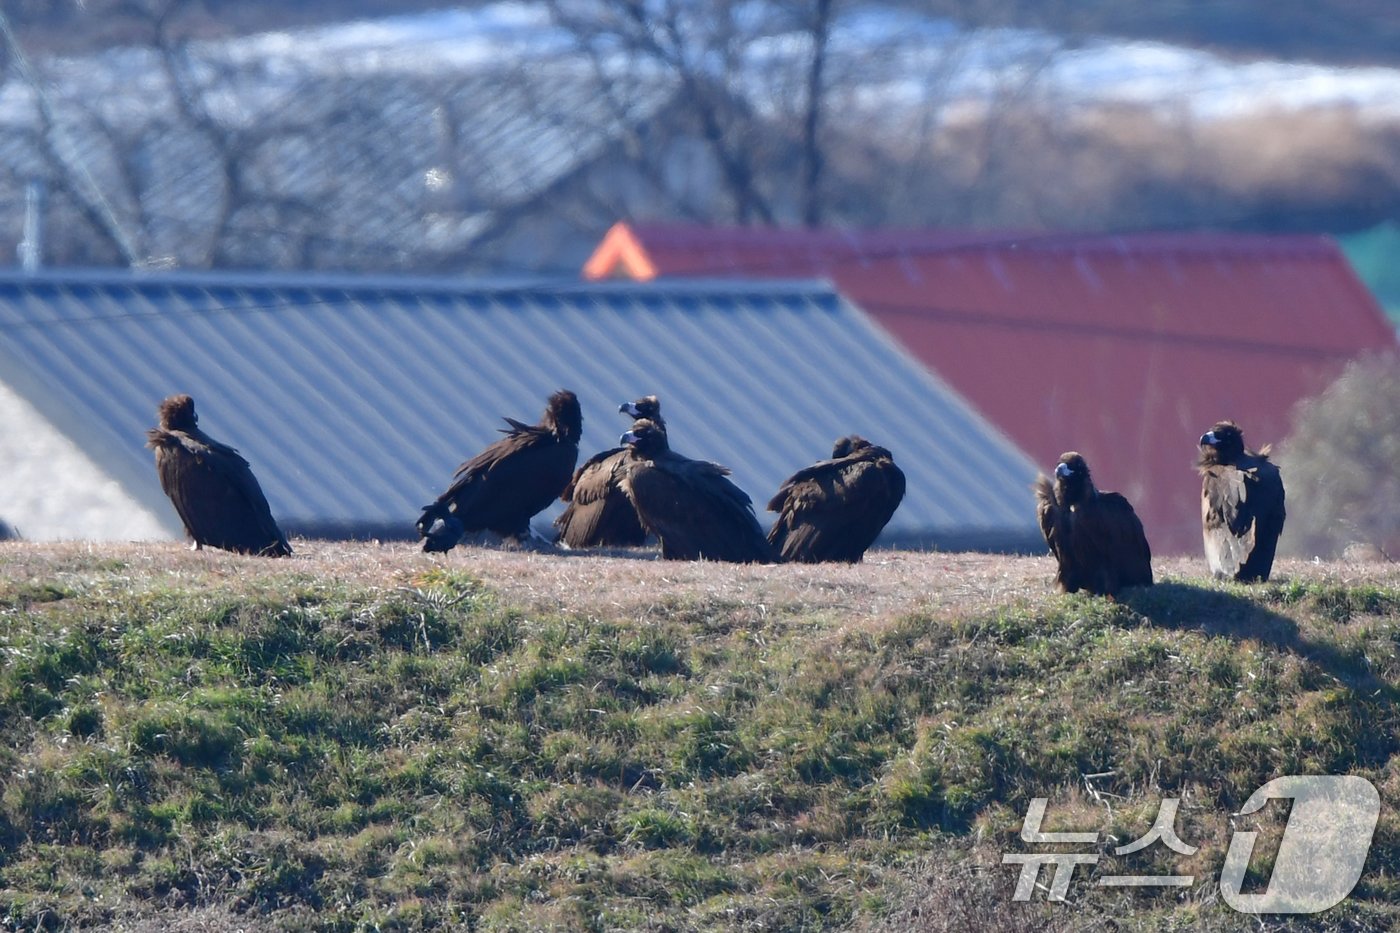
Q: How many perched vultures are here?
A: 7